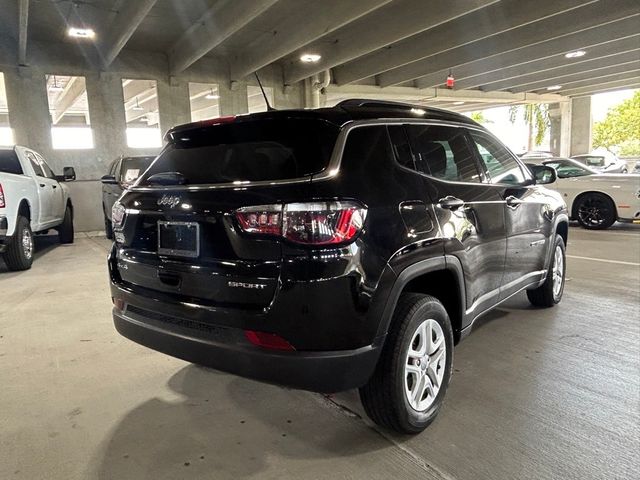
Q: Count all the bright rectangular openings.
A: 5